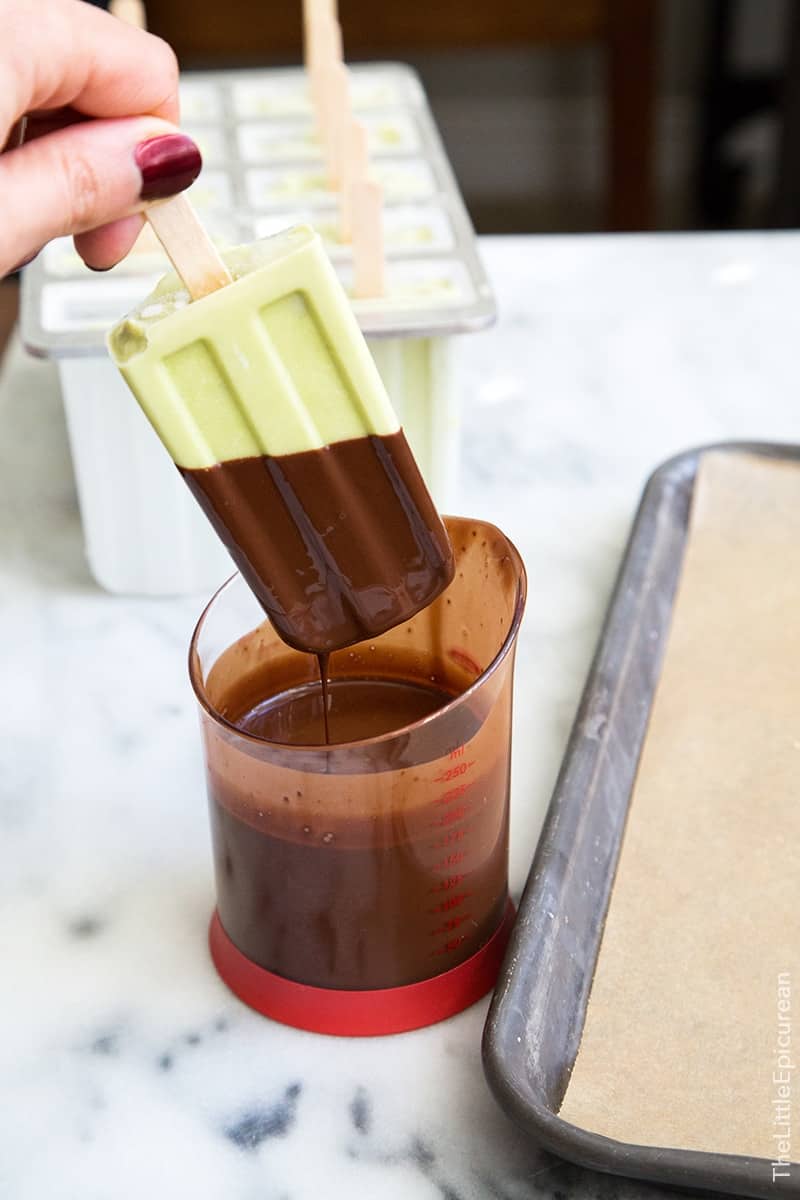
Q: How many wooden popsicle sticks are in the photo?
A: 7